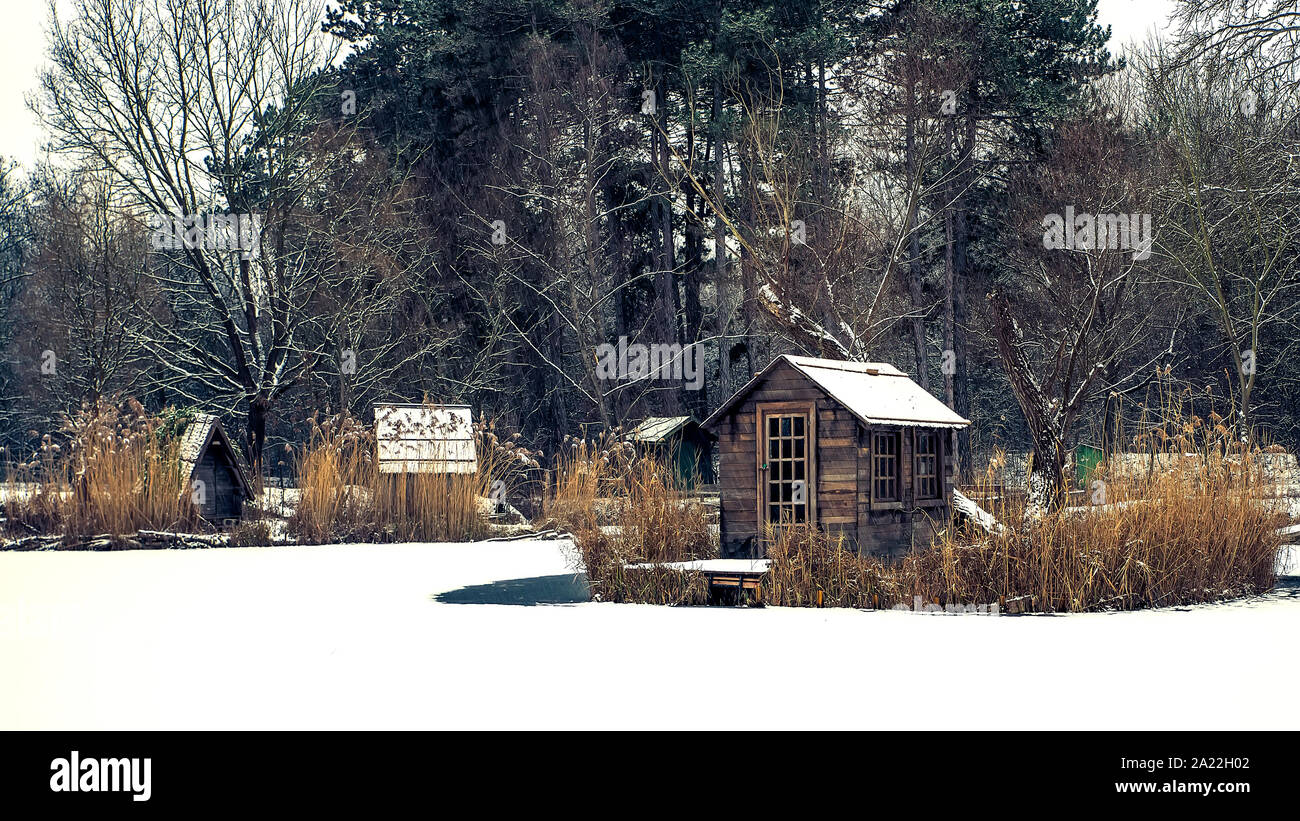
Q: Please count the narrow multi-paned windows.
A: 2